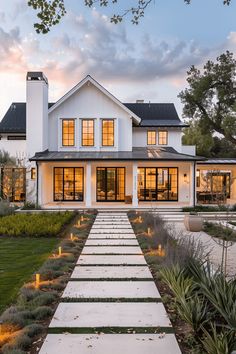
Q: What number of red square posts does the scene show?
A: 0